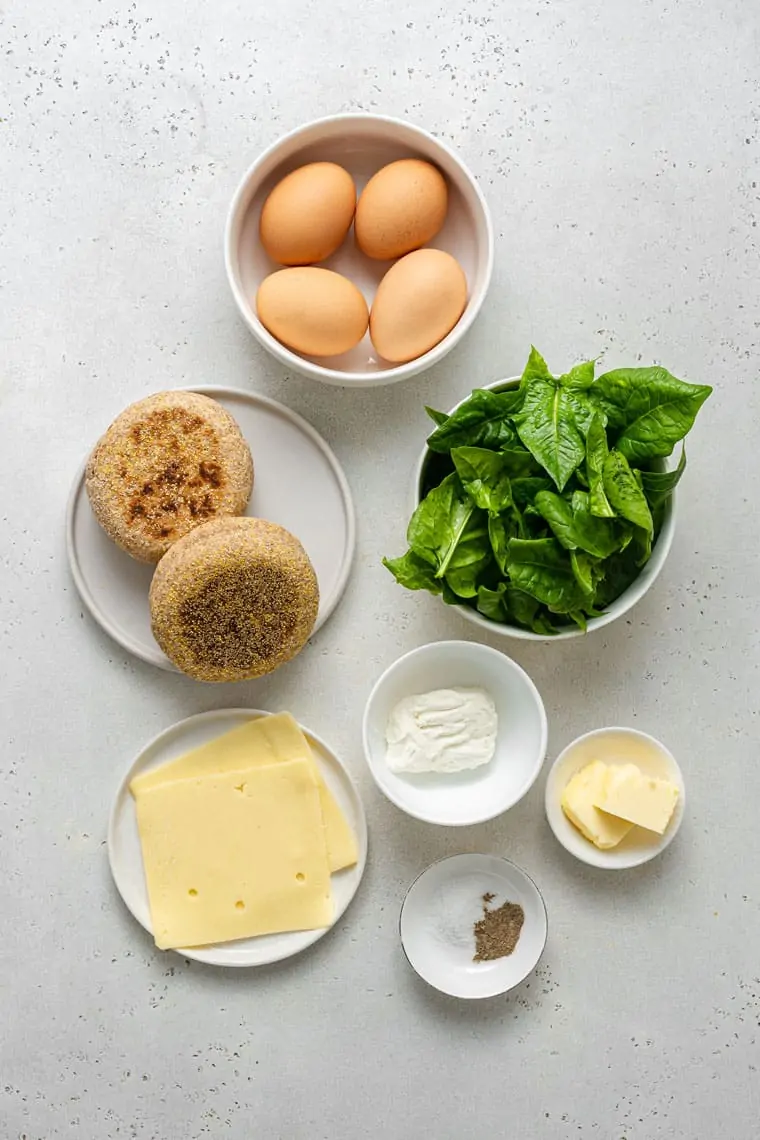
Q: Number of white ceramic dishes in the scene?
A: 7